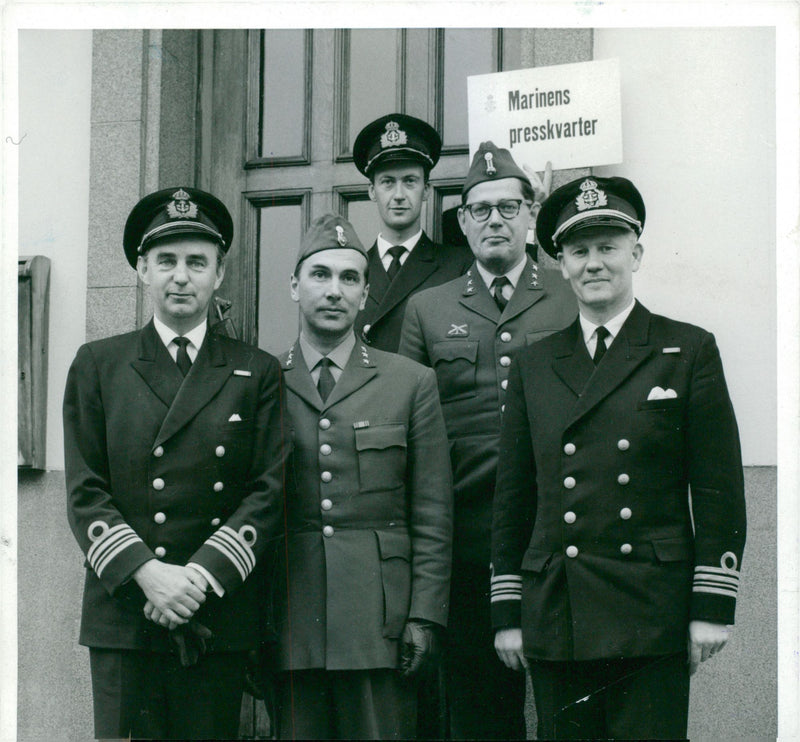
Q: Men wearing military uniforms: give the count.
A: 5